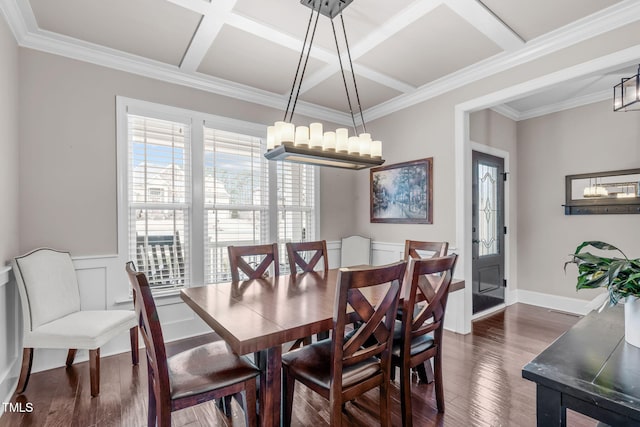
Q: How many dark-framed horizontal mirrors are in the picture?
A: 1